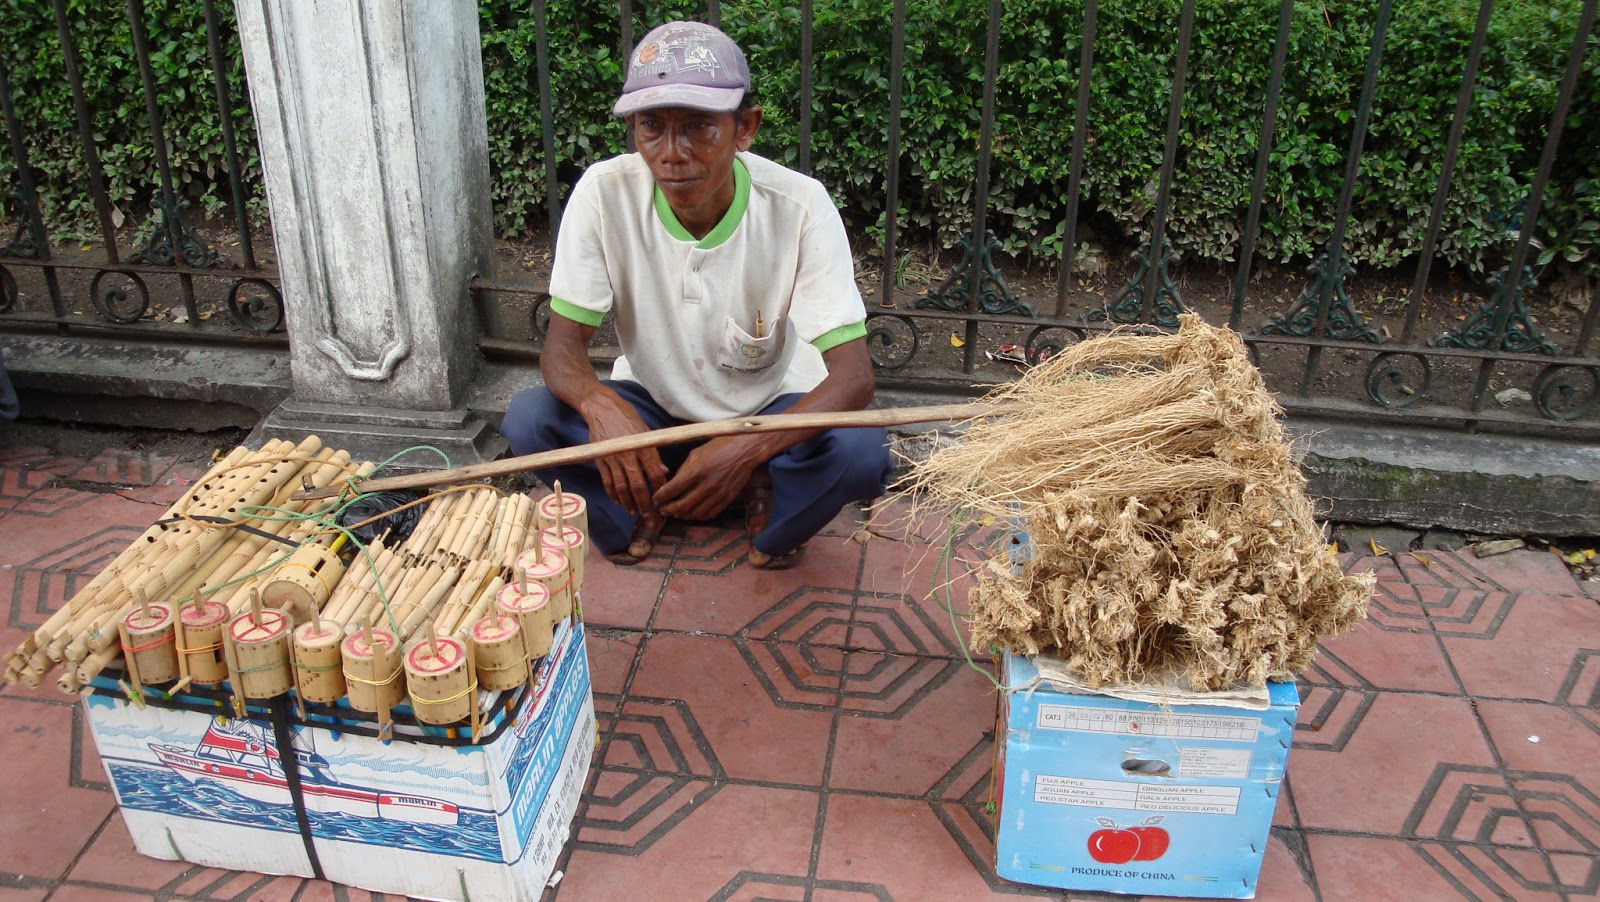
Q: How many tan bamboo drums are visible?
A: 12